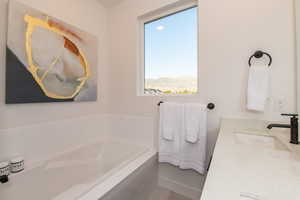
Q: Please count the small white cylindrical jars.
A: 2